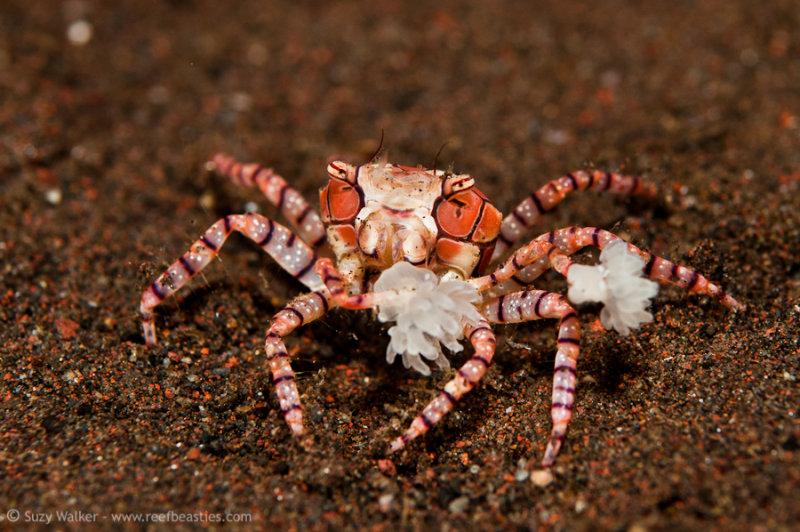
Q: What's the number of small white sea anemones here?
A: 2